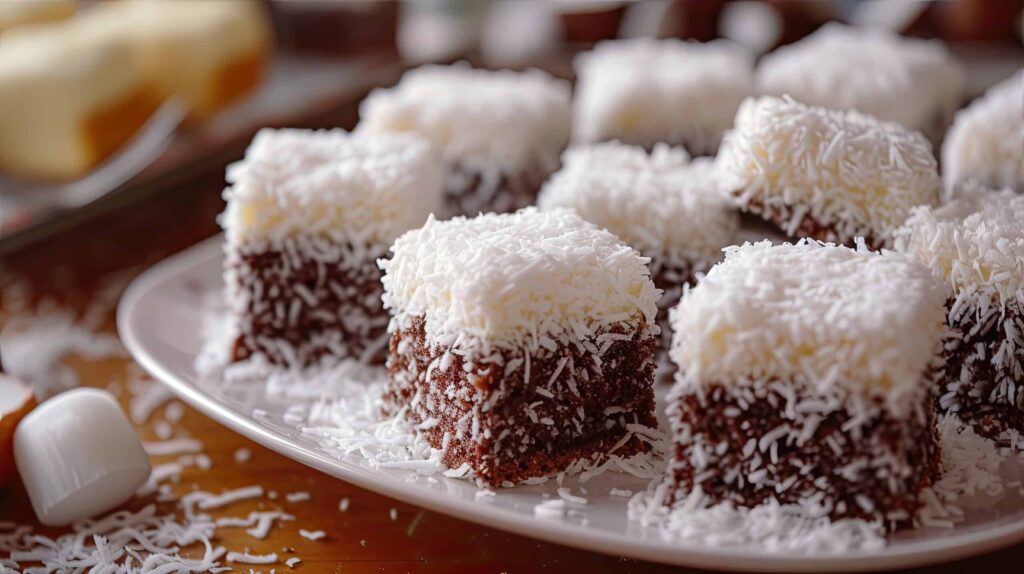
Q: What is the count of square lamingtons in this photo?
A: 10